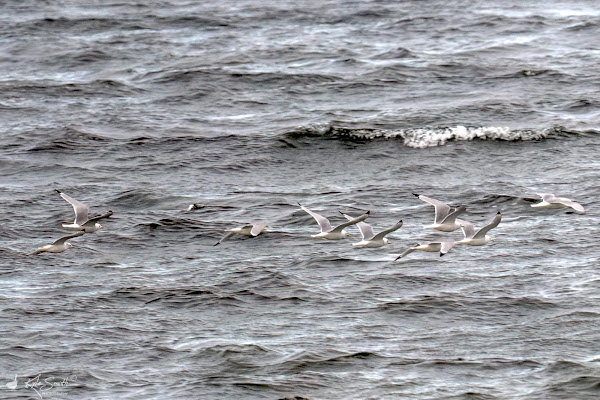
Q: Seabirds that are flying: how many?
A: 9